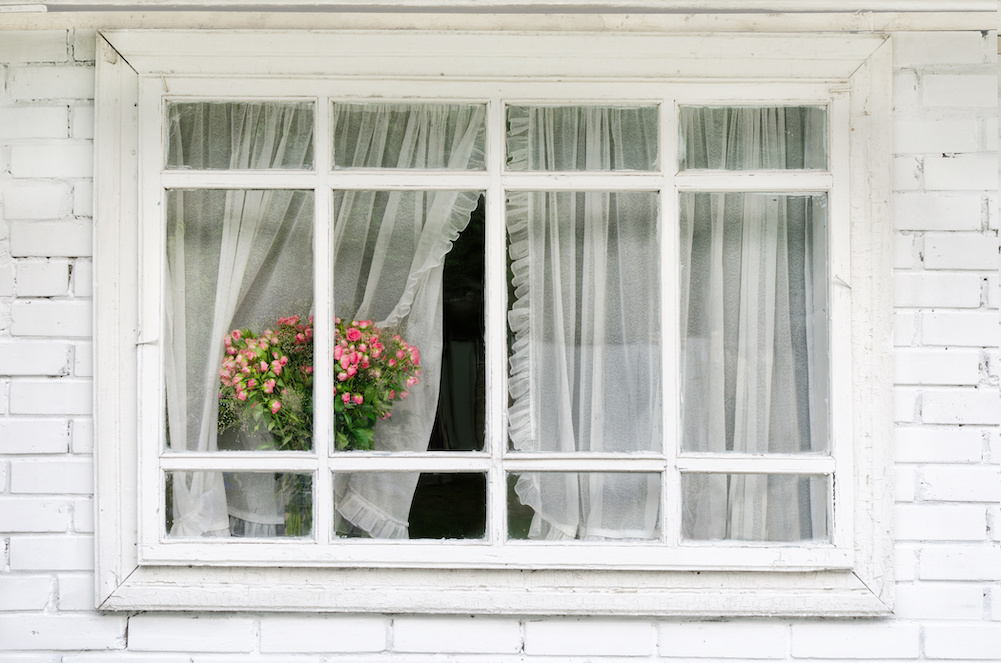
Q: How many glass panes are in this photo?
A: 12